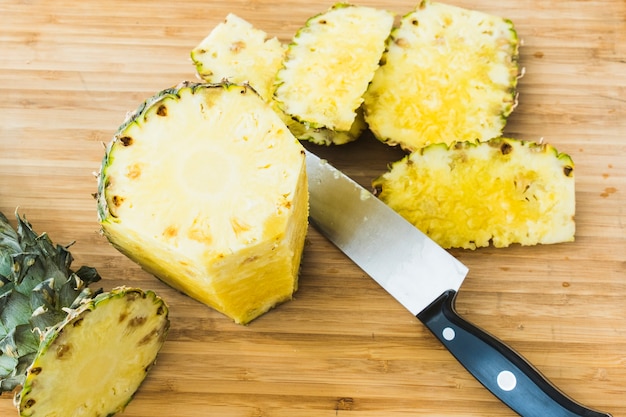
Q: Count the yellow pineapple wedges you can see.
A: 4